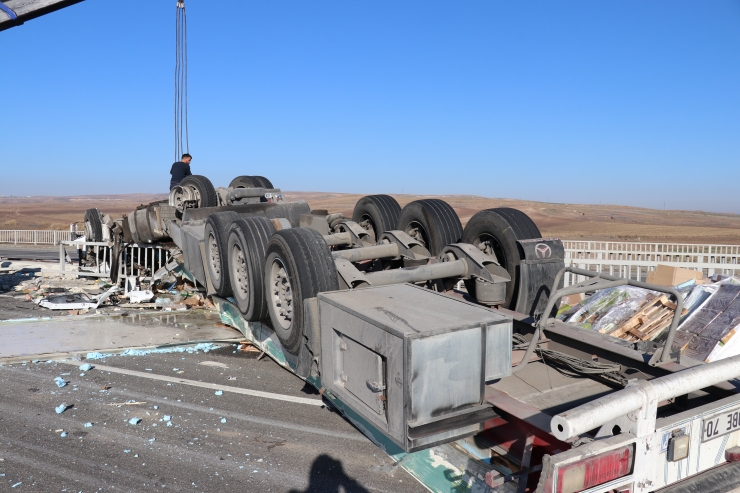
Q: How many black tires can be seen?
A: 10